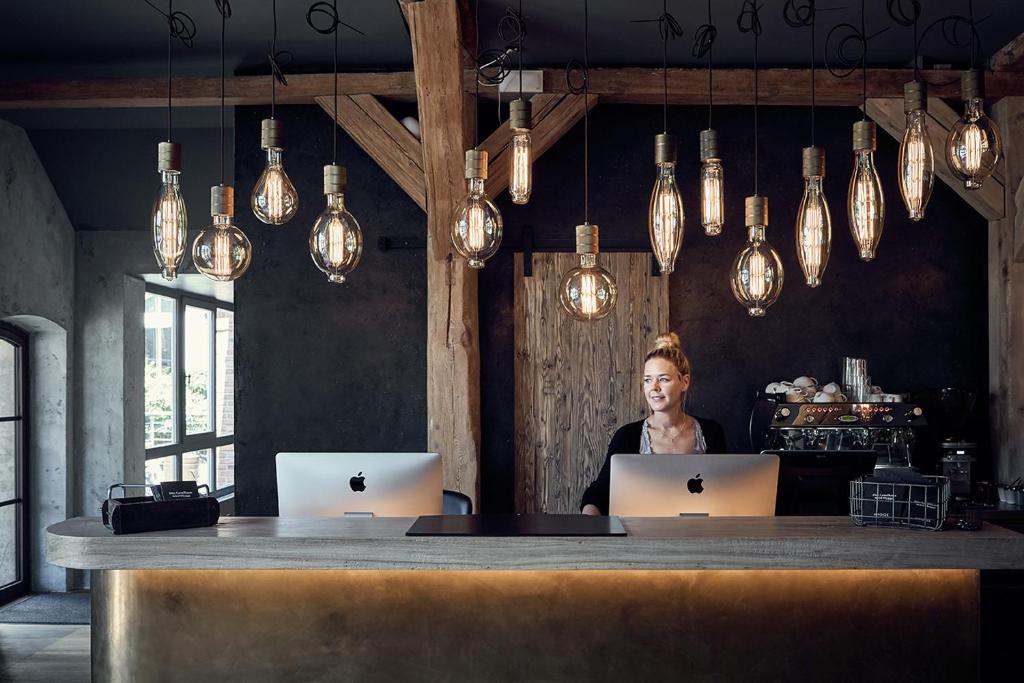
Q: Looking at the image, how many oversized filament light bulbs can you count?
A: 14